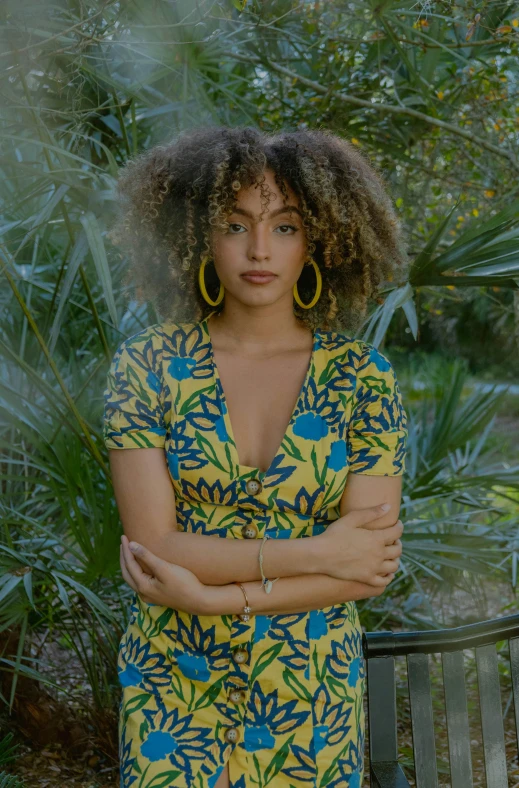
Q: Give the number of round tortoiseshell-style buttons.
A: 5